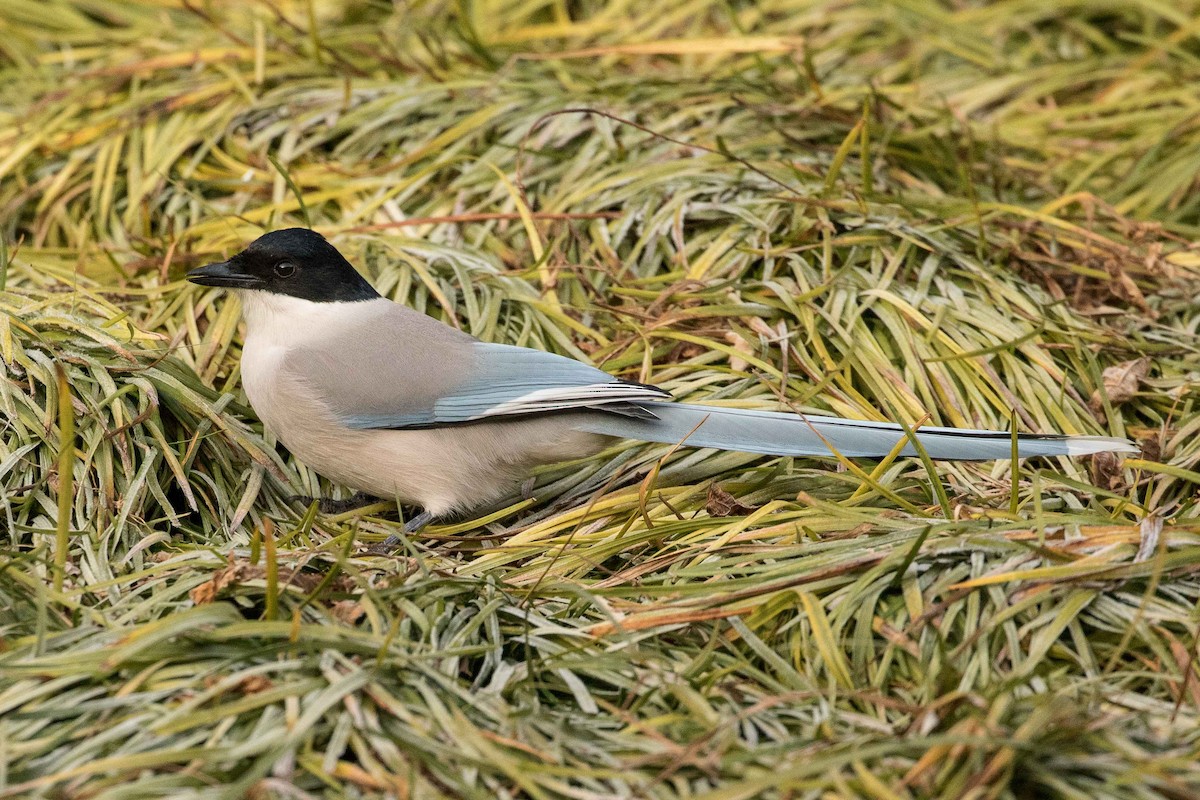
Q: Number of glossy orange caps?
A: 0